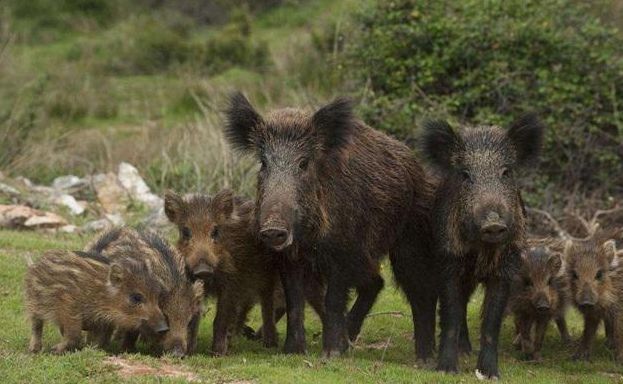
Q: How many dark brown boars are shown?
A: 2